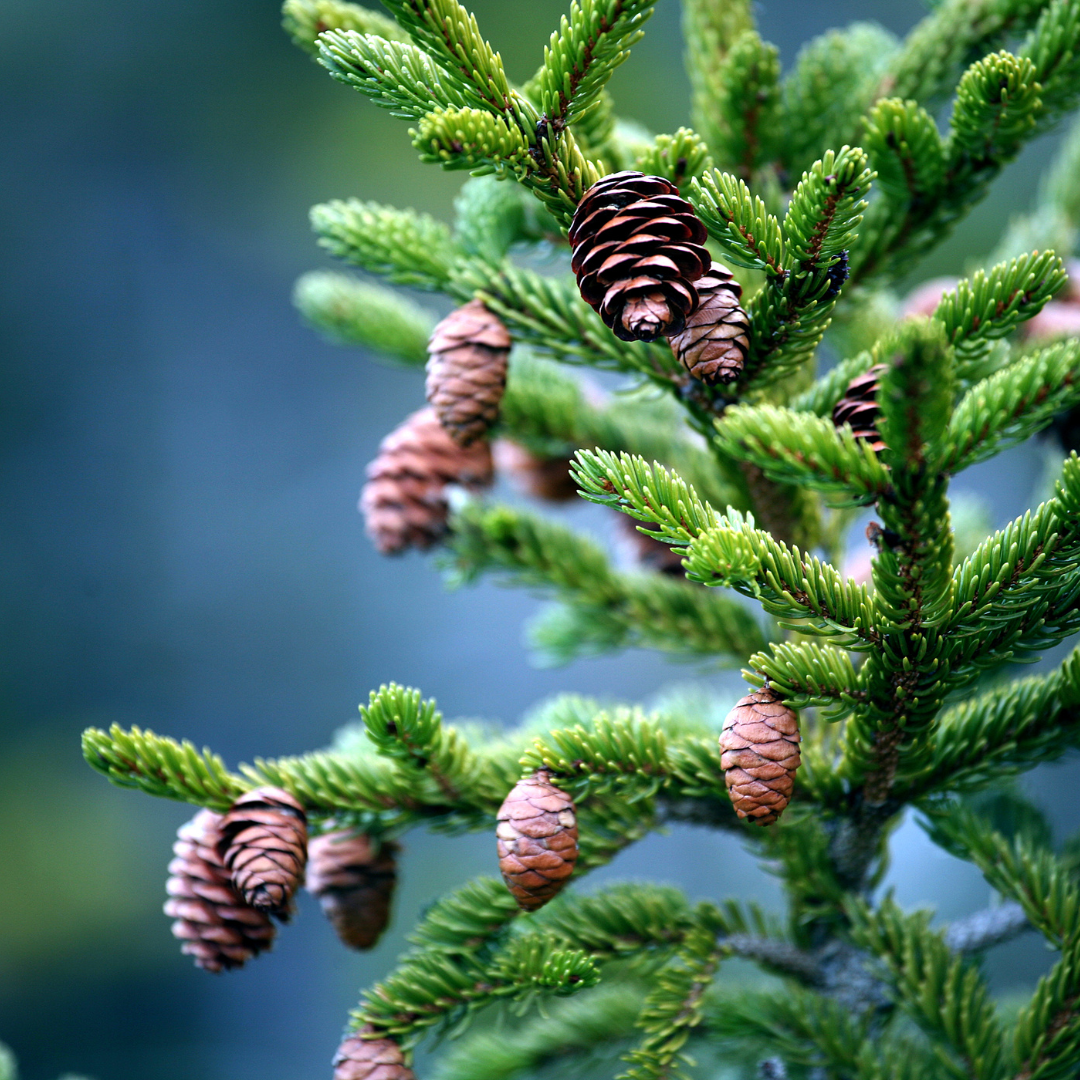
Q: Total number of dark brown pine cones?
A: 2